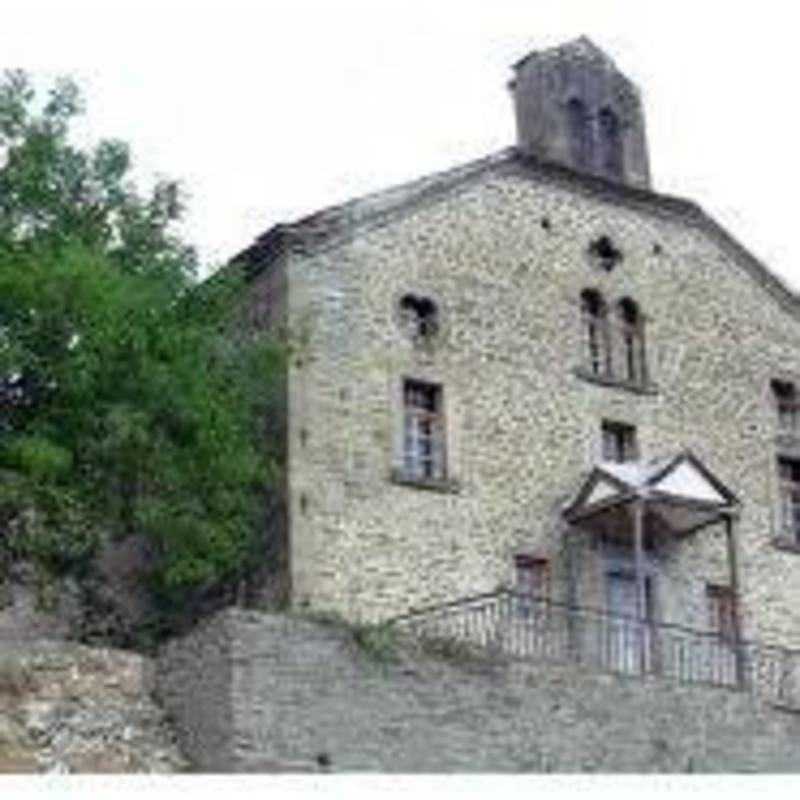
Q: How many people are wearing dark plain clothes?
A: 0